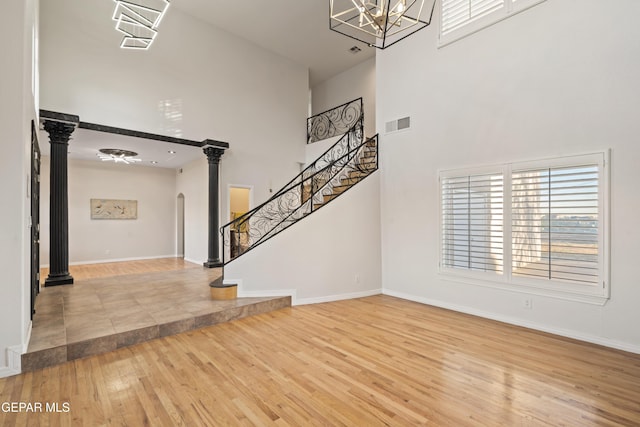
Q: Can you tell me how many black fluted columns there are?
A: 2